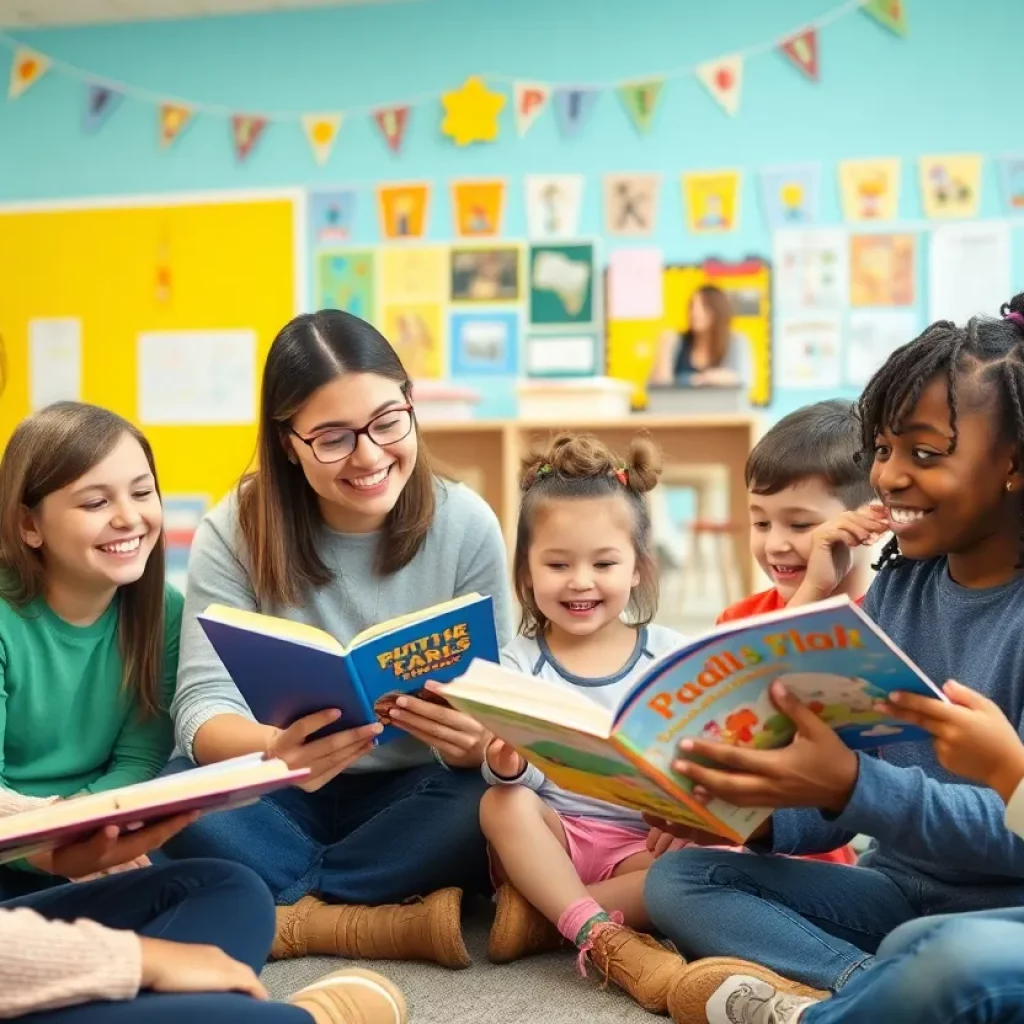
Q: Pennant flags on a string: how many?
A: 12